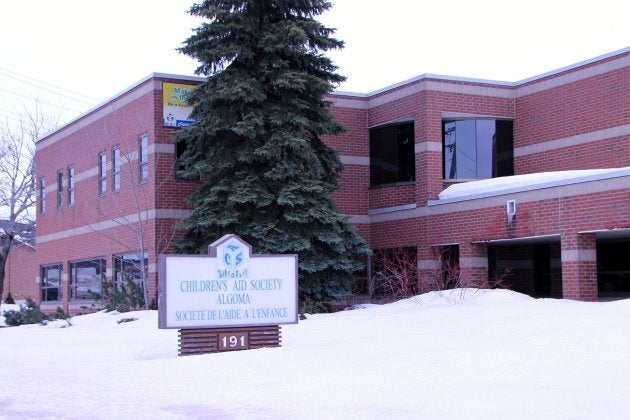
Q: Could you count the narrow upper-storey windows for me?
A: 6